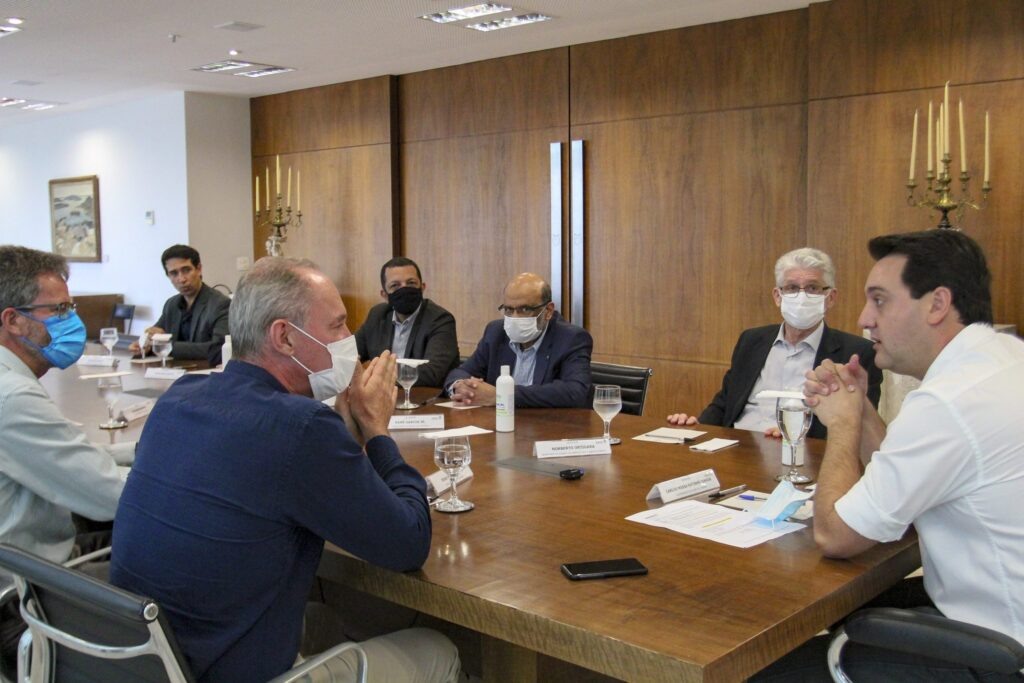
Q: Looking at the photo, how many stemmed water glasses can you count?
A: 7